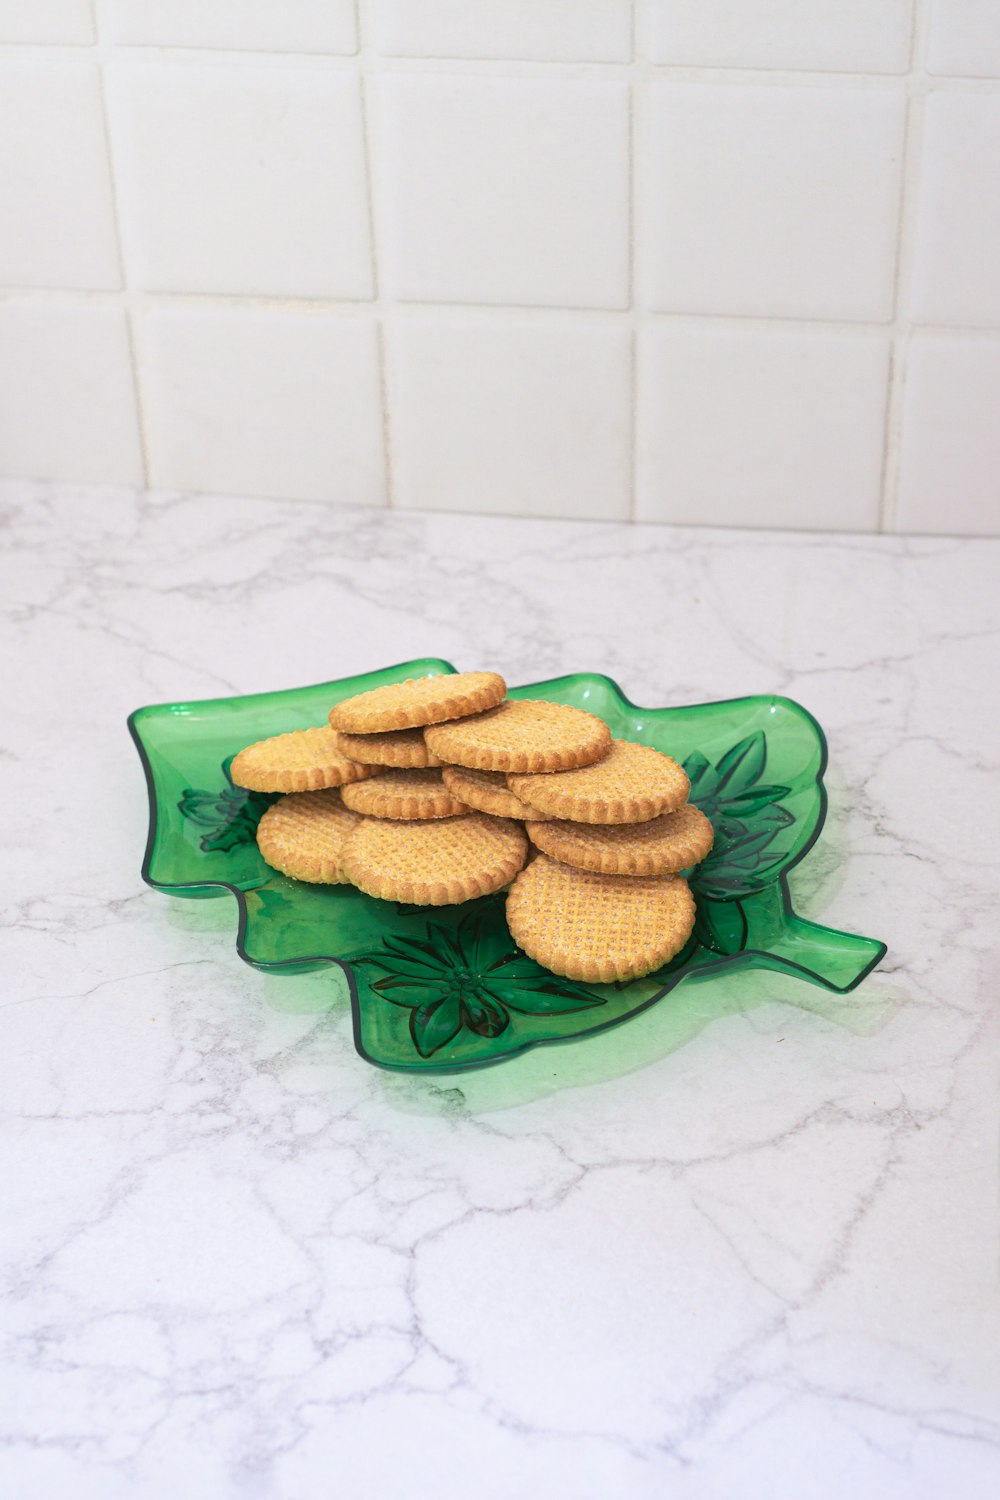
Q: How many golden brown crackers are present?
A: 11